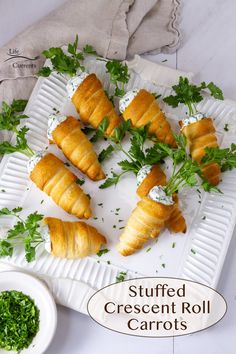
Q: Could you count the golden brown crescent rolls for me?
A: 8